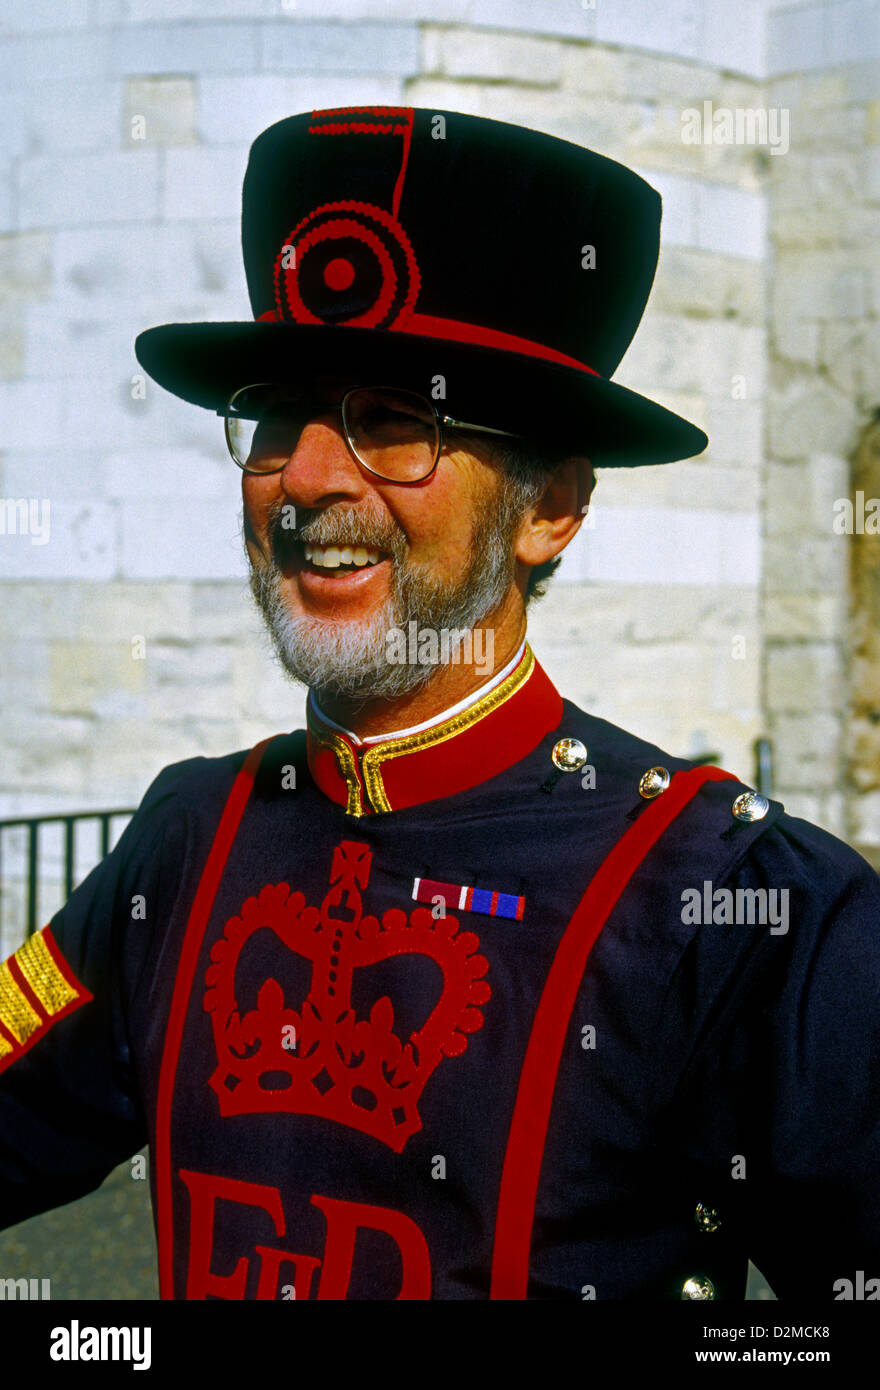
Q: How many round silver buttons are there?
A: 5